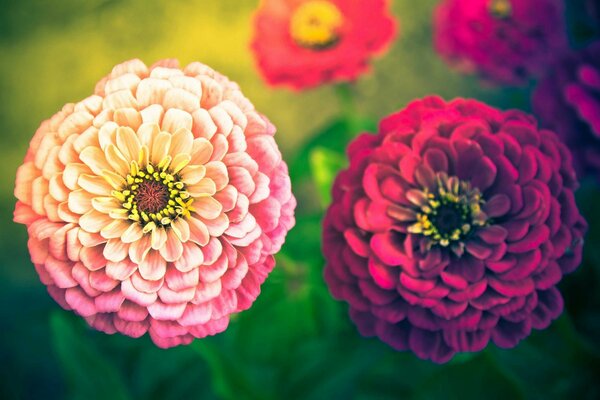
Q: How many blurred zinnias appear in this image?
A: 3